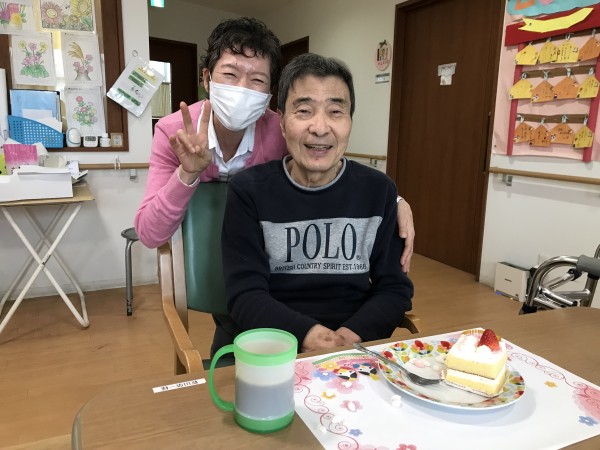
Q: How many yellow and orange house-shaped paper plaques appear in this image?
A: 12